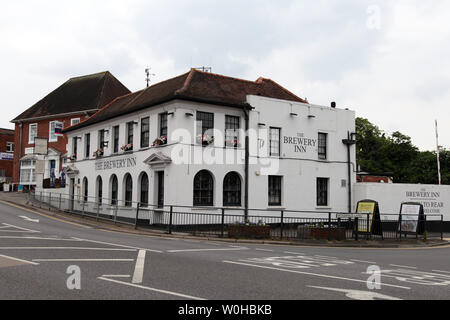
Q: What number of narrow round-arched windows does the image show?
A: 5